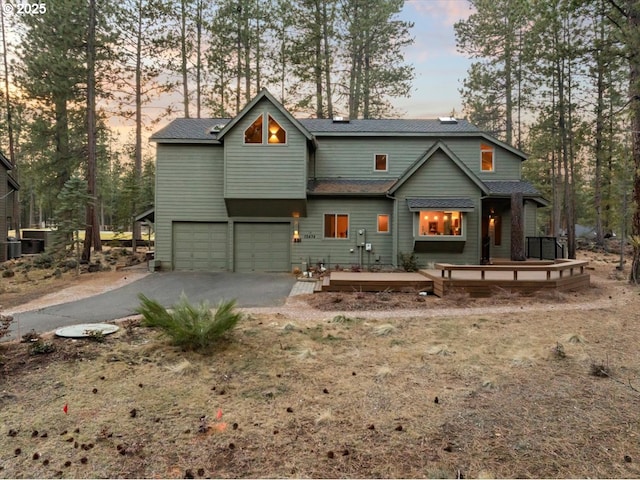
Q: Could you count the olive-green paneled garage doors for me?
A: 2